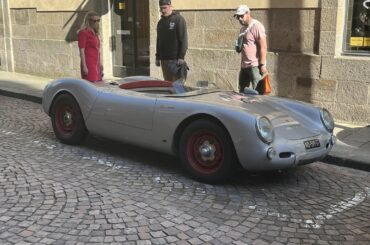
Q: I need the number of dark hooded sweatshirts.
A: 1